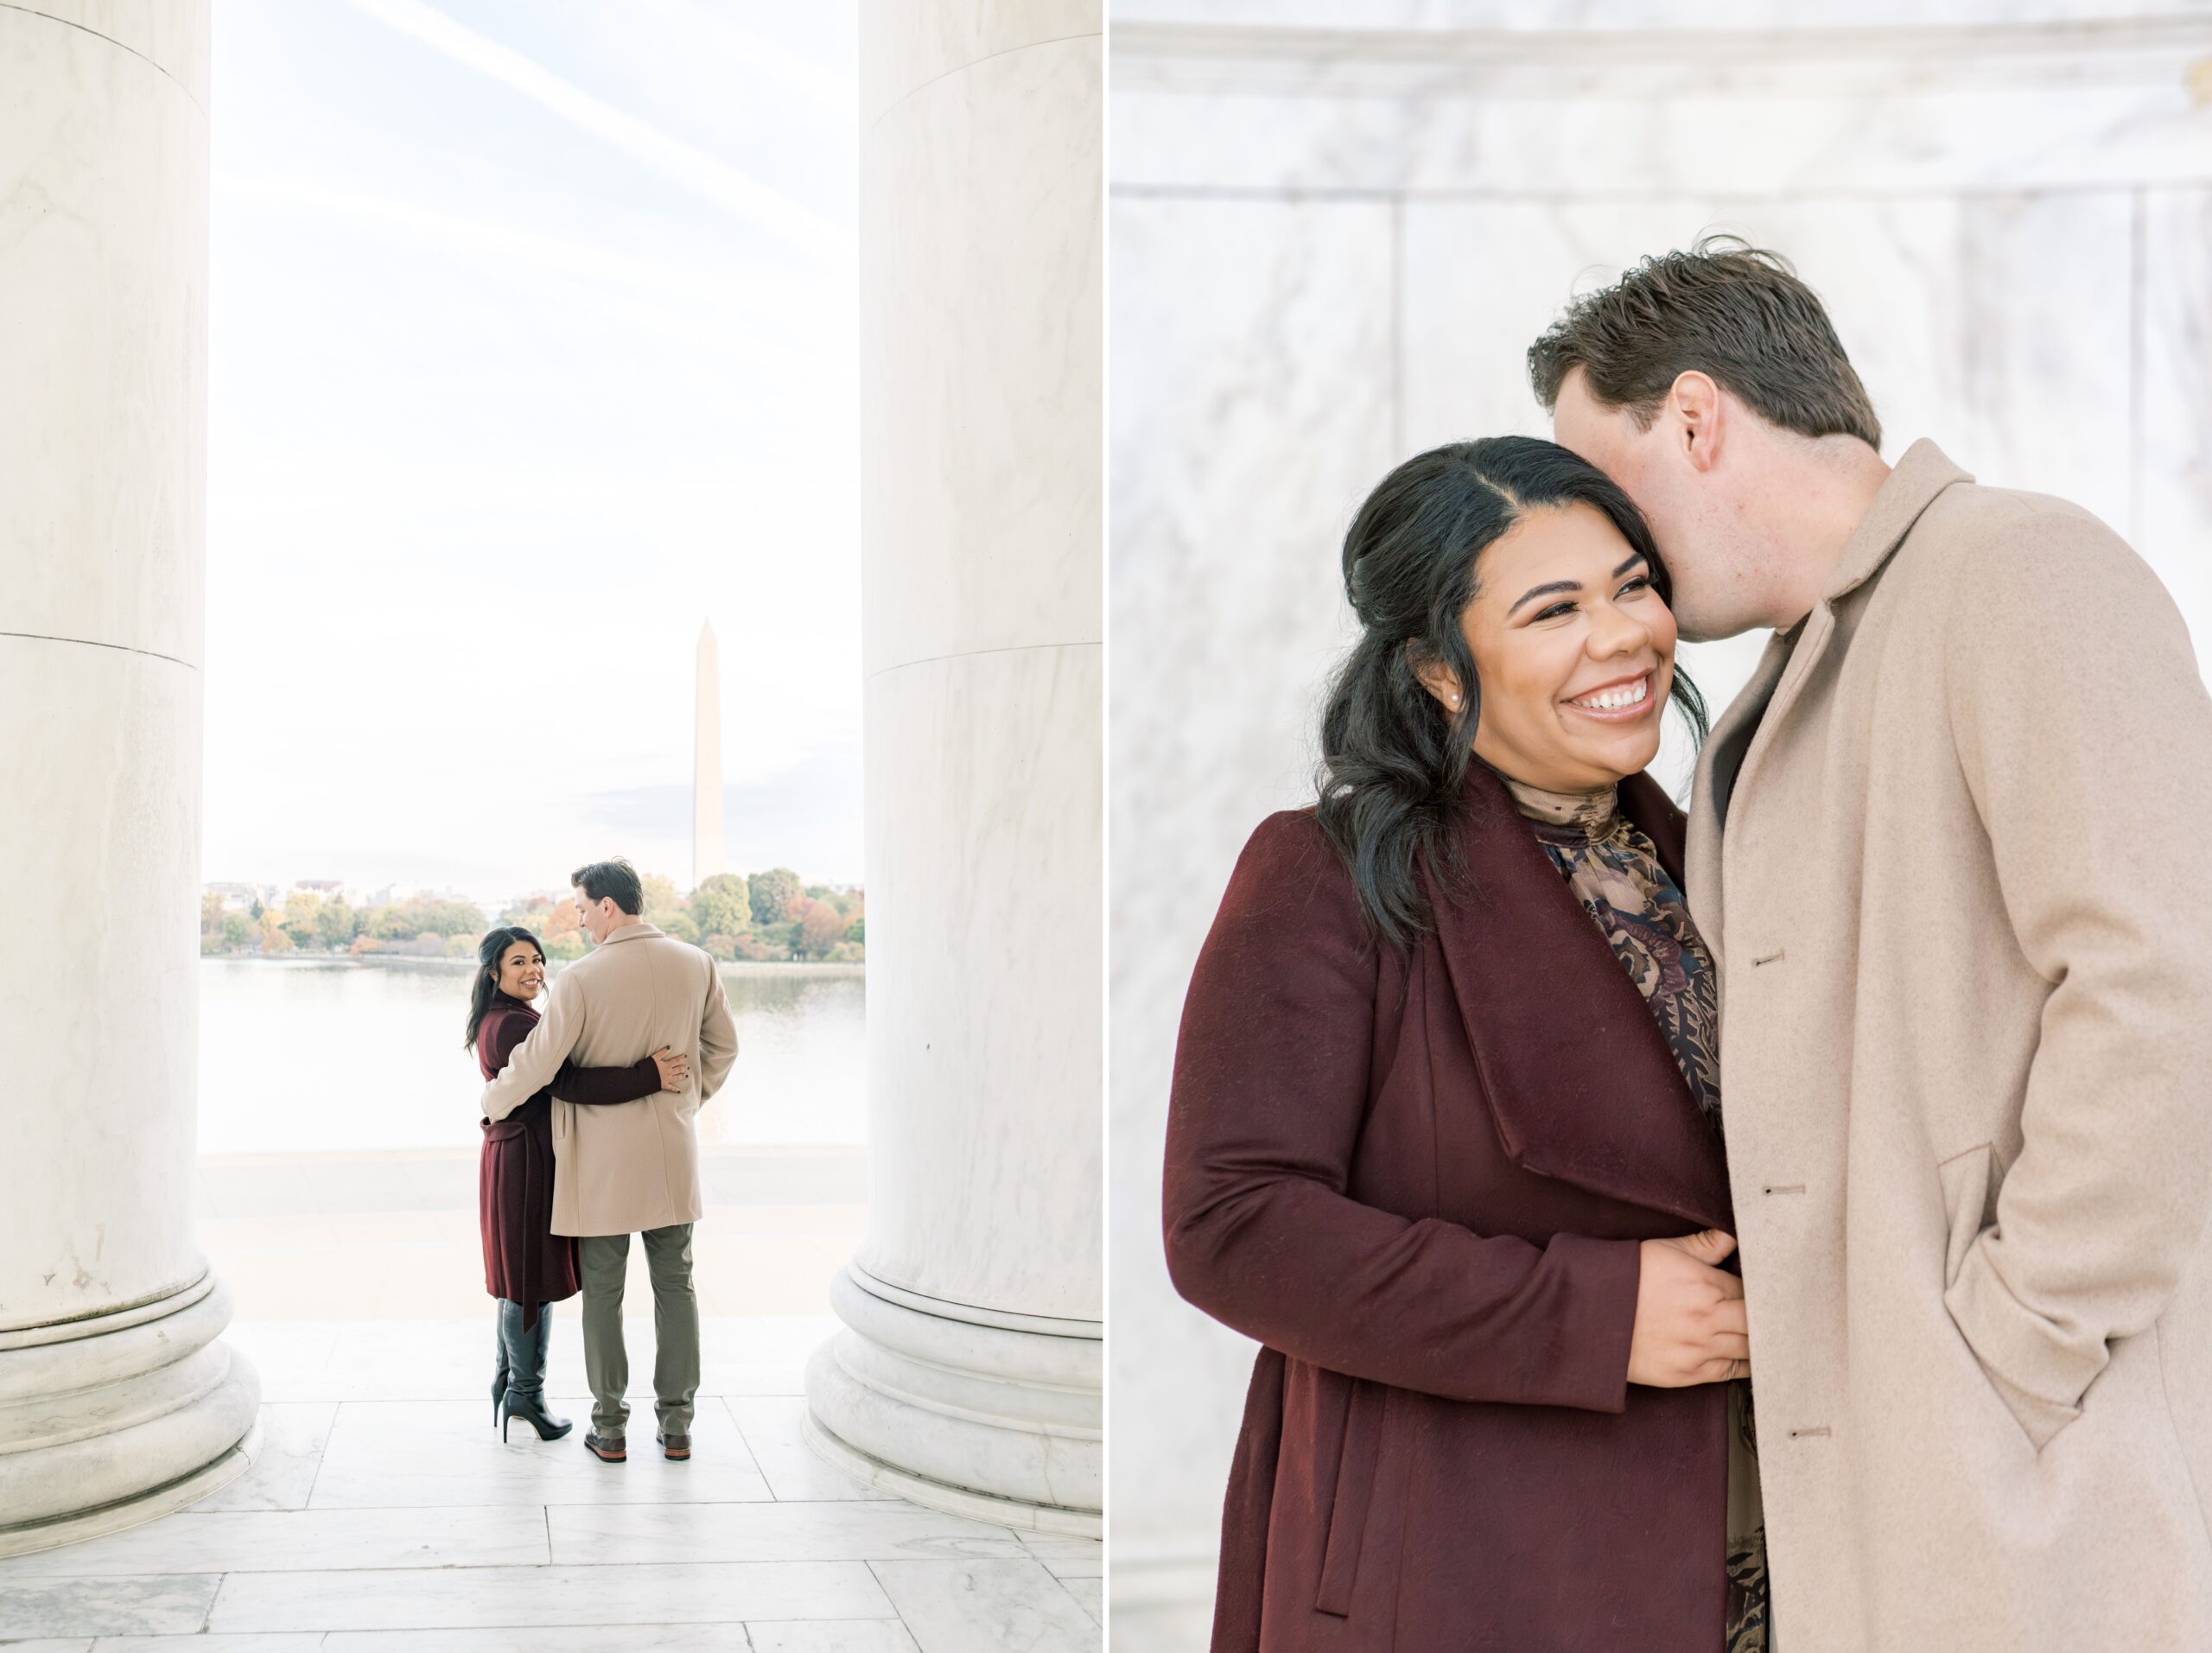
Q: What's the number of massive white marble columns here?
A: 2